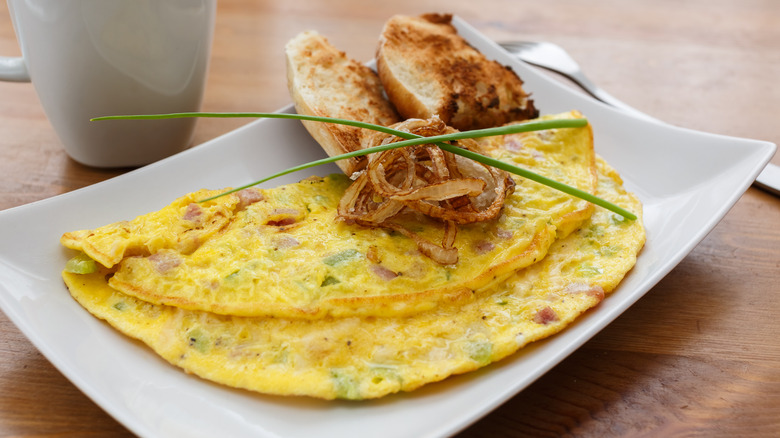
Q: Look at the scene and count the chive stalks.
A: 2